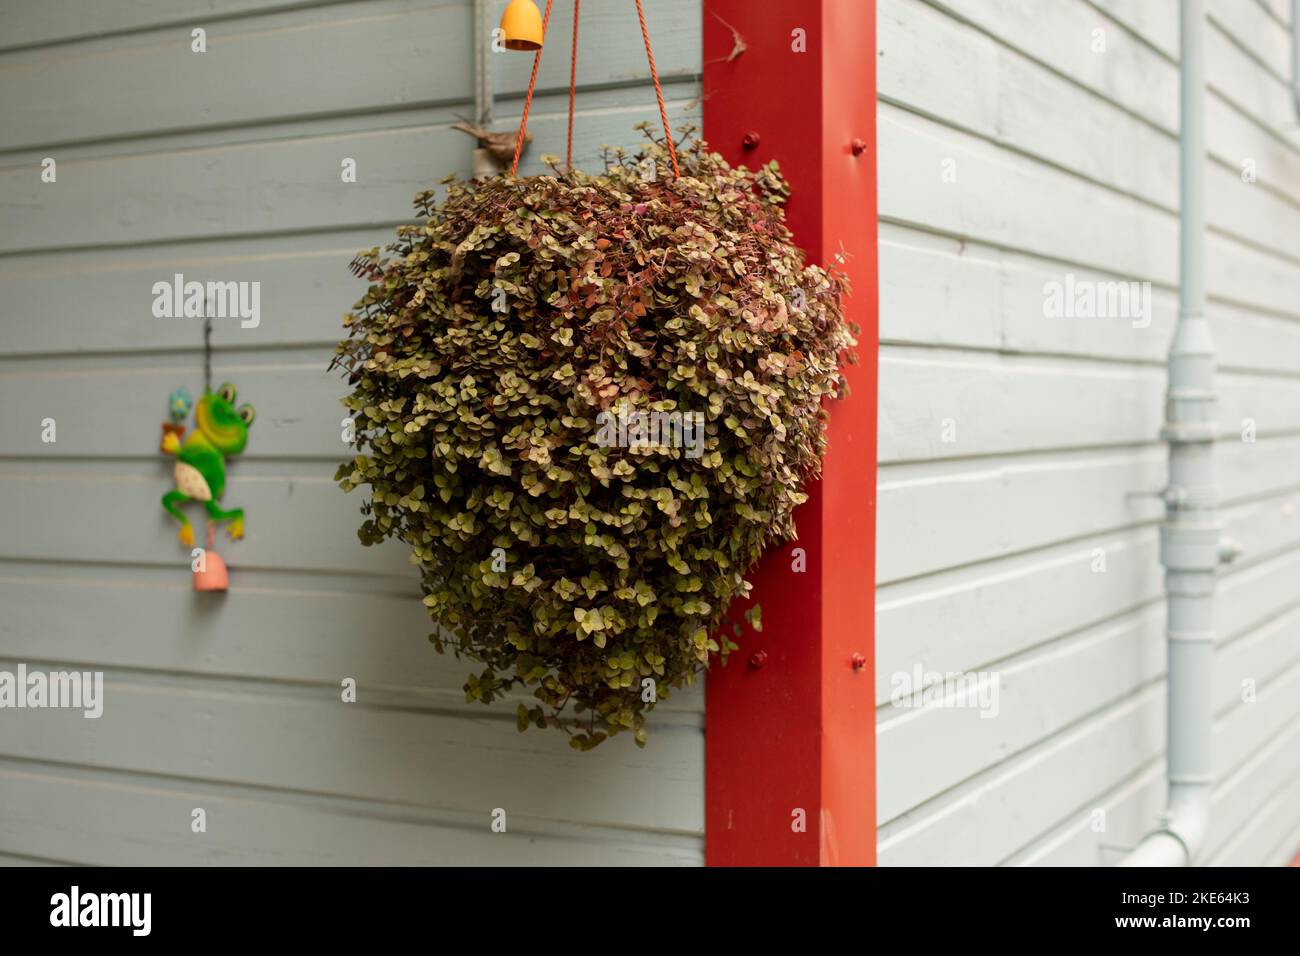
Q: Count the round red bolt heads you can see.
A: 4